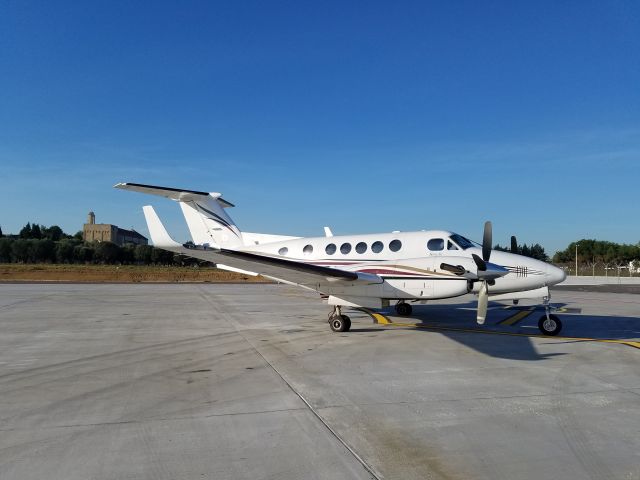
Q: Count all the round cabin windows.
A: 7